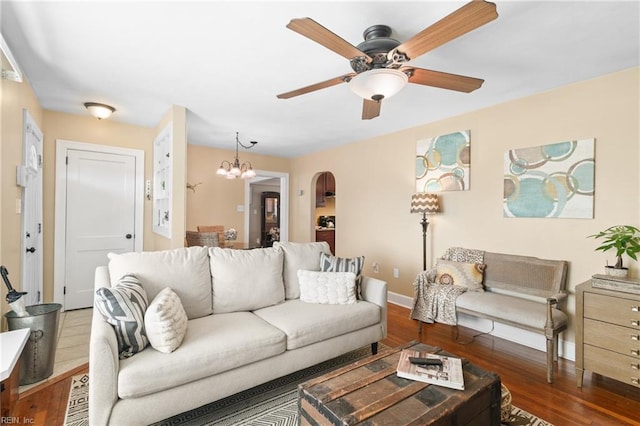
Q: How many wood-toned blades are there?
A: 5